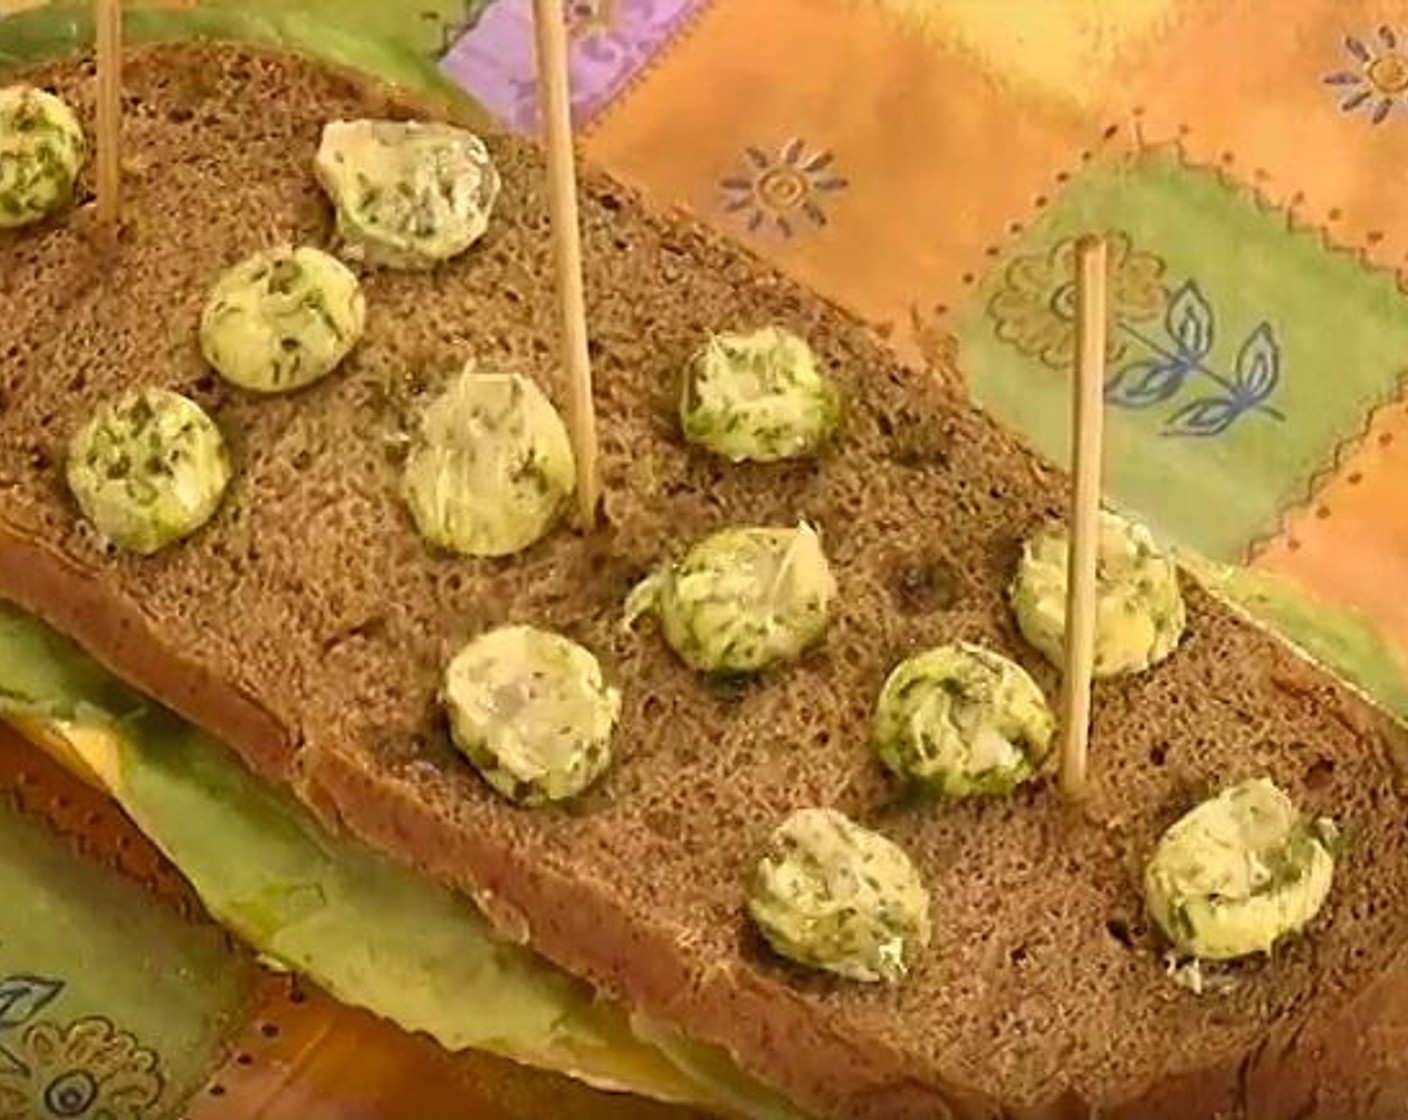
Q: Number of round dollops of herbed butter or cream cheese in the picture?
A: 12